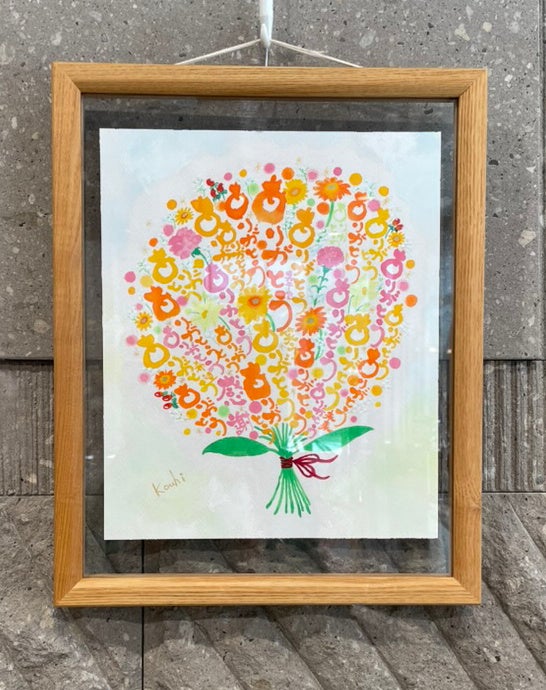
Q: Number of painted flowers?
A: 12